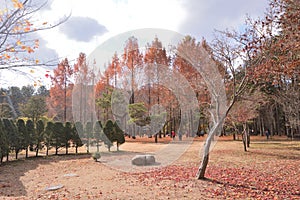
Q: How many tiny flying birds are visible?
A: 0